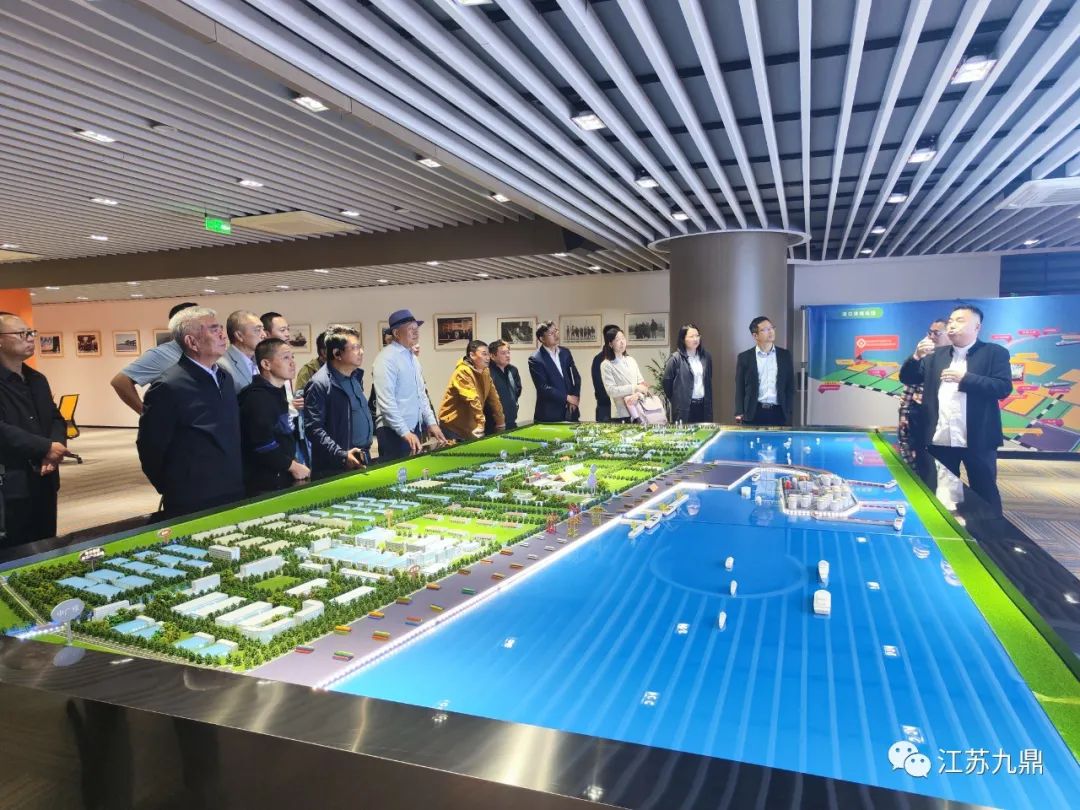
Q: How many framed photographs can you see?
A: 11